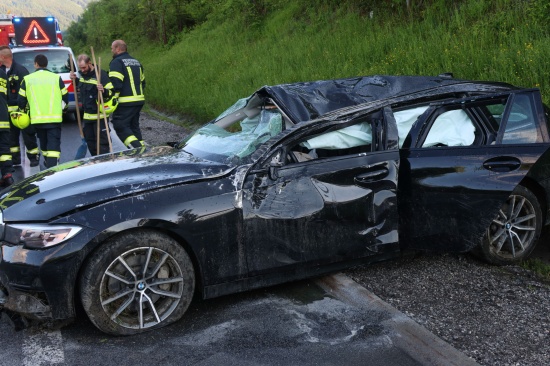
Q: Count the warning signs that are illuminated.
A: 1